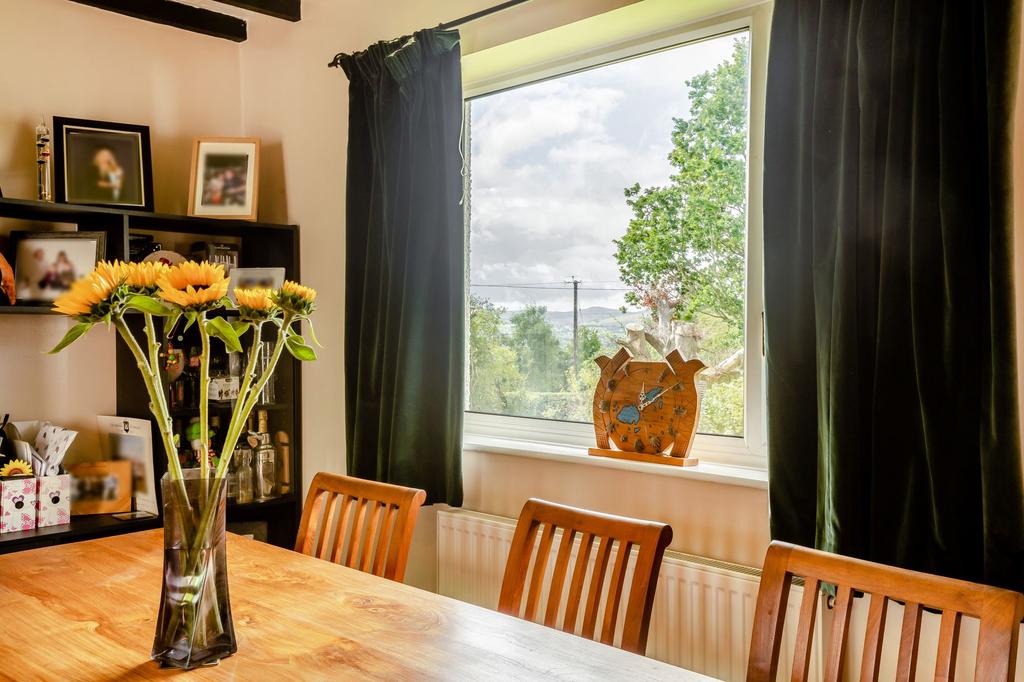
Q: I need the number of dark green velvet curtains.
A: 2